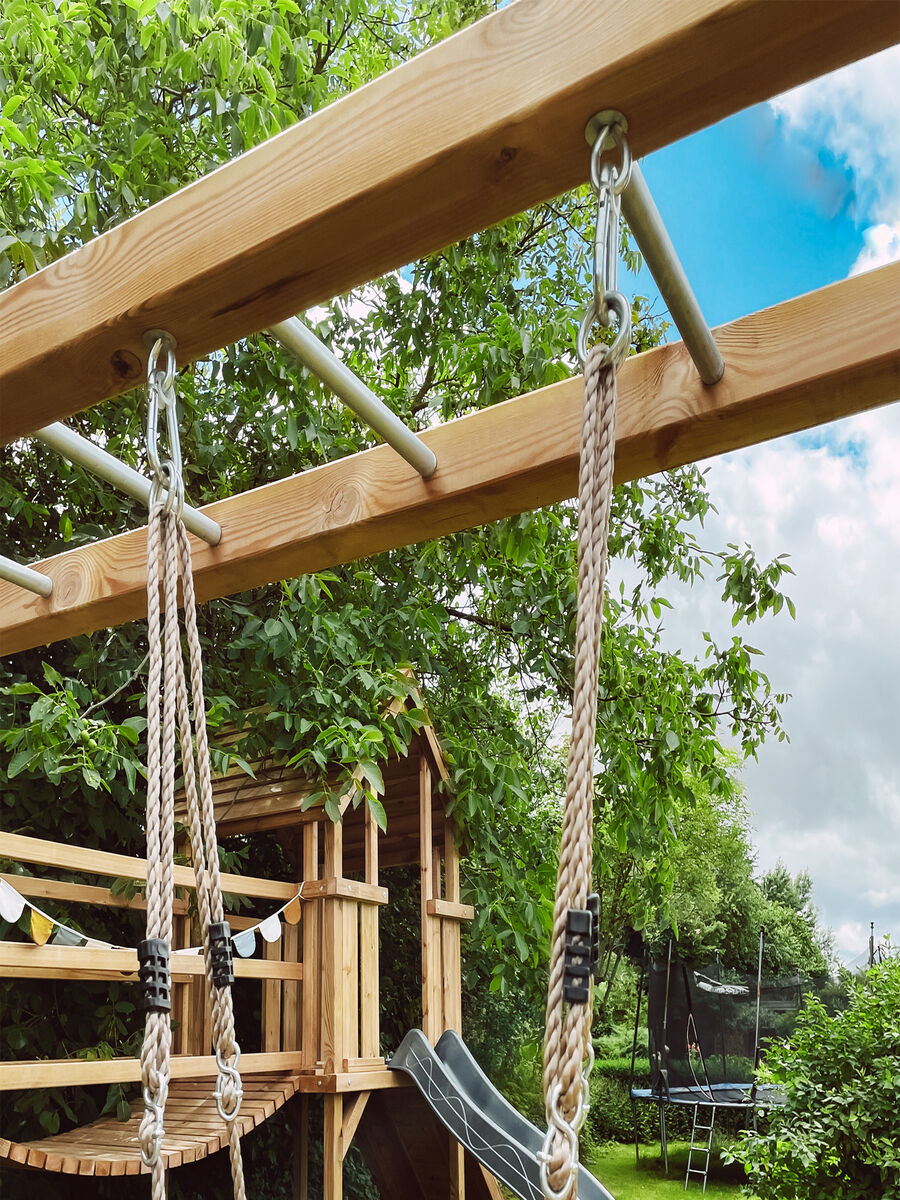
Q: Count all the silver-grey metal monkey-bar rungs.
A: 4